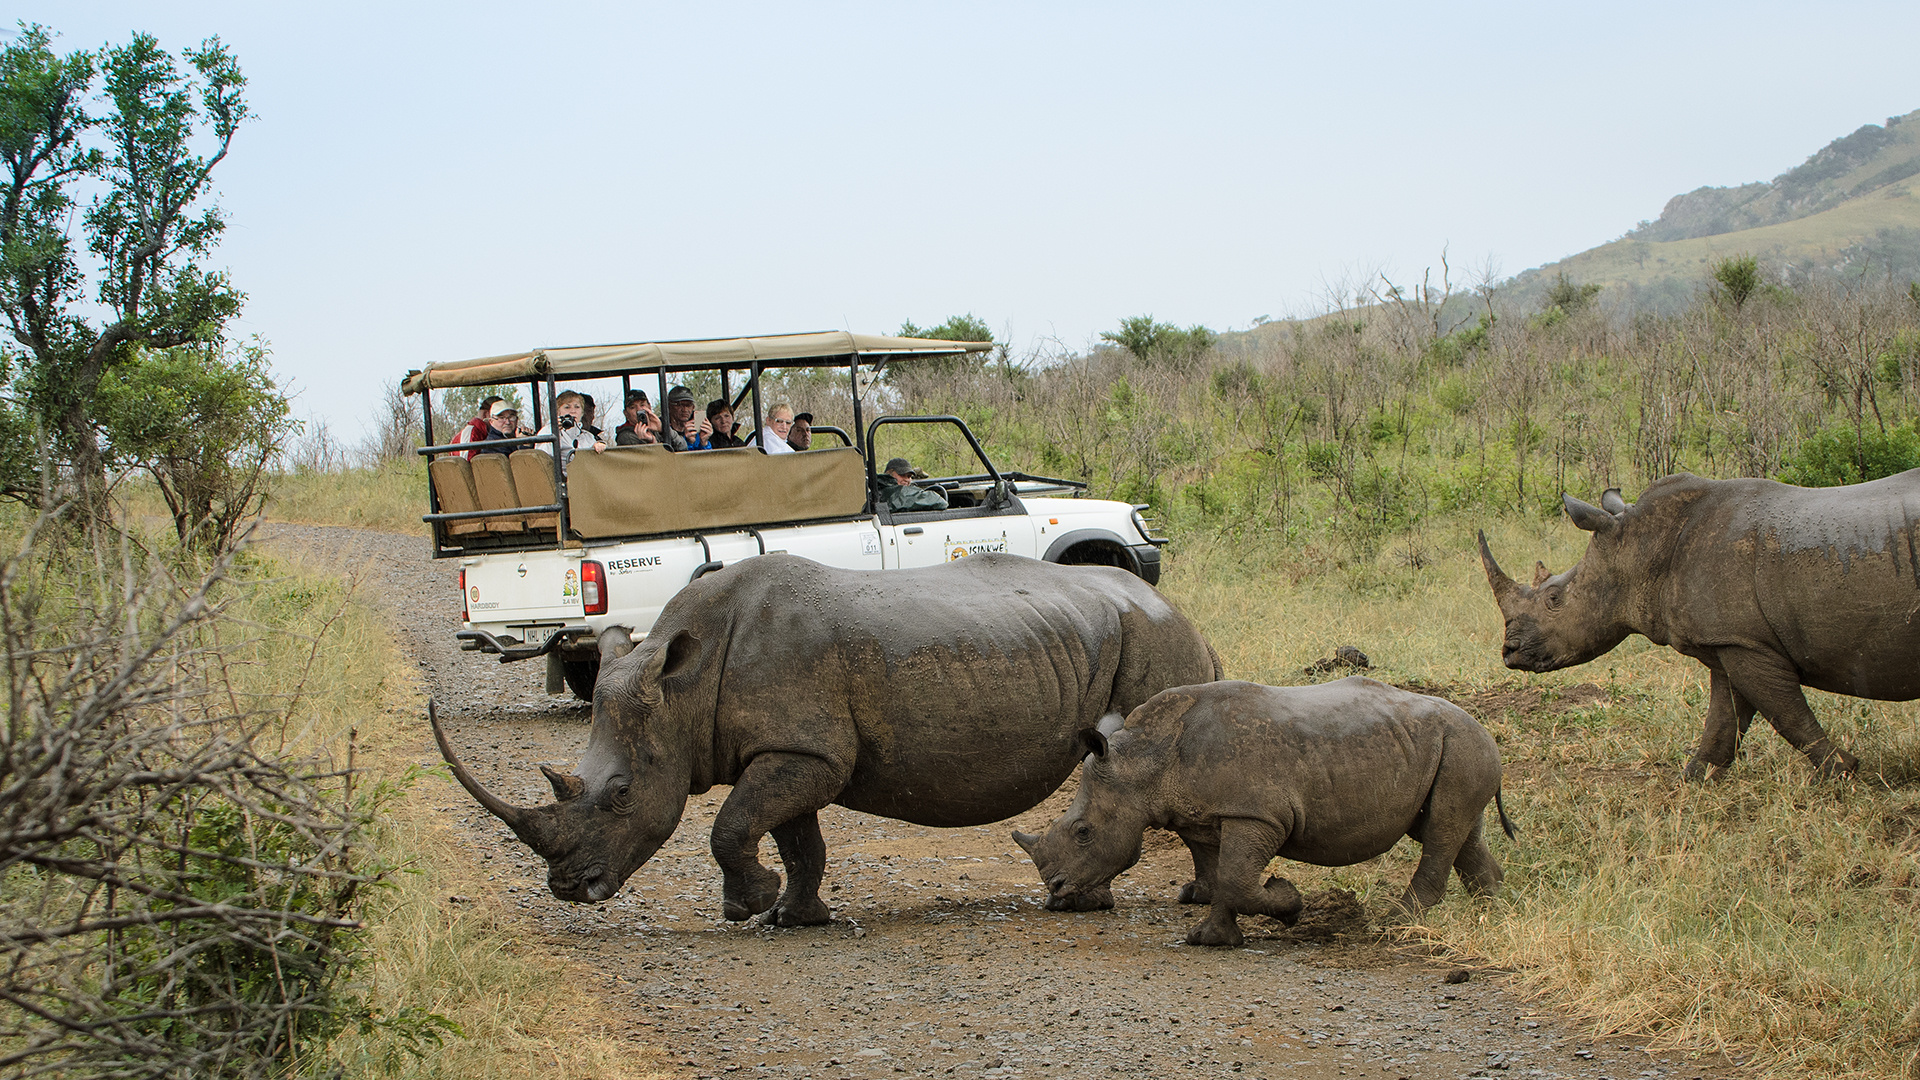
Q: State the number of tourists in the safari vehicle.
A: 9